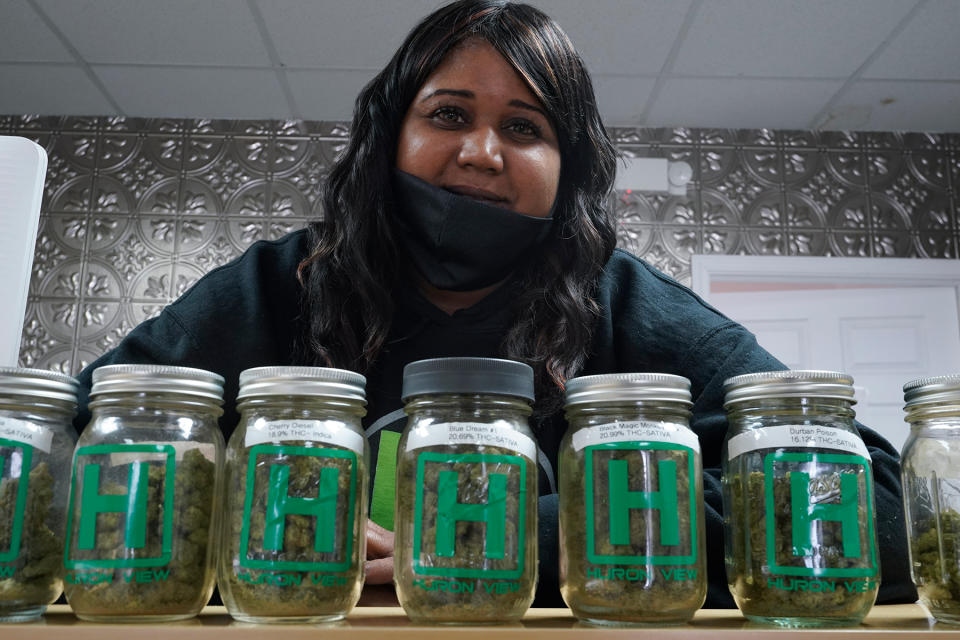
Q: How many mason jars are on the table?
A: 7